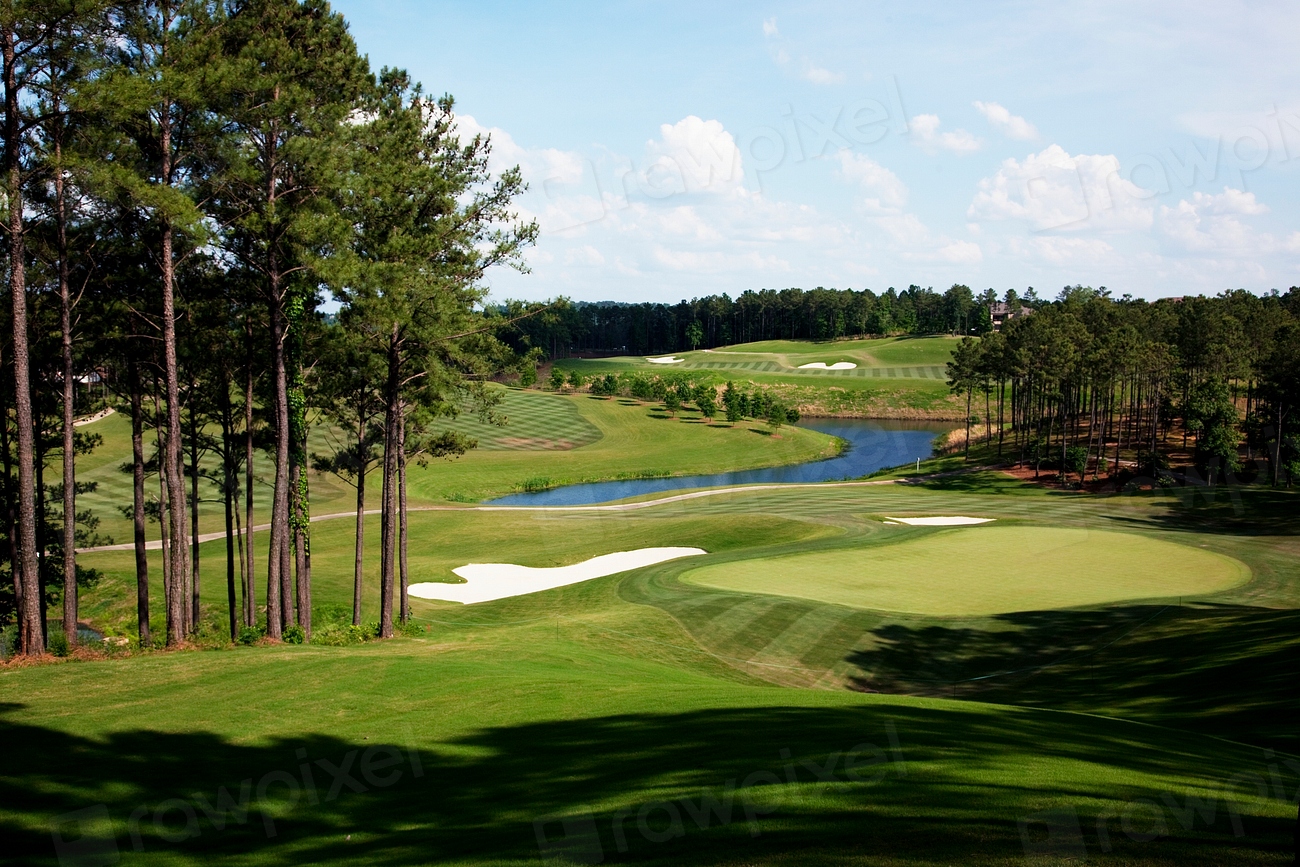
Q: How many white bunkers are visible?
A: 4